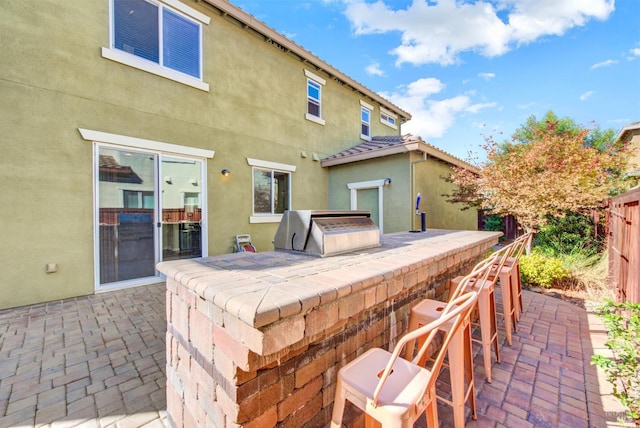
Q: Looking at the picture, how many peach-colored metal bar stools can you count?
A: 5